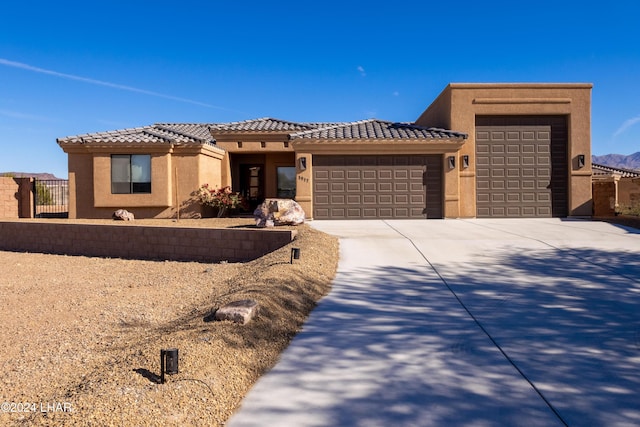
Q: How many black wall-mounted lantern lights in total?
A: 4